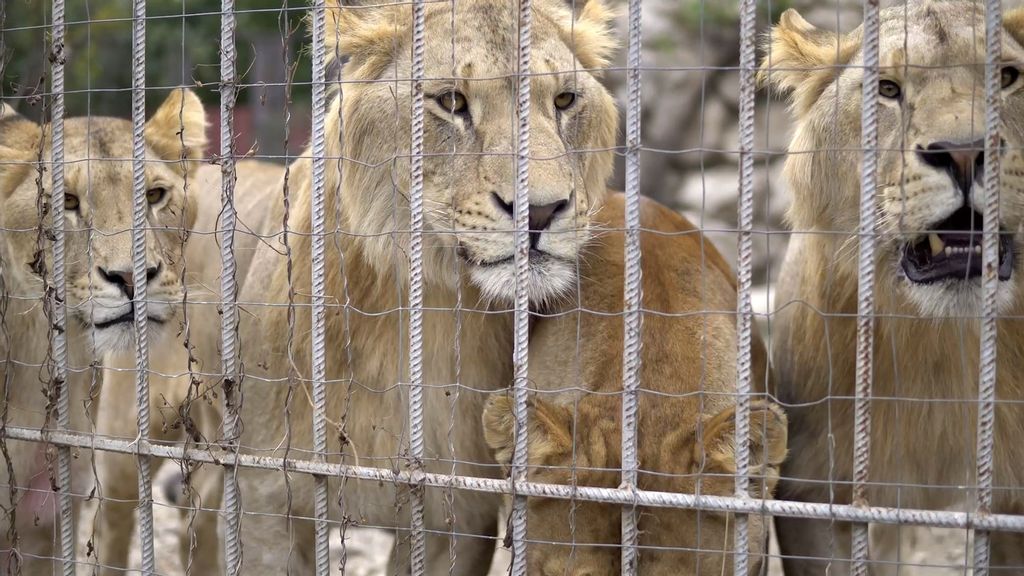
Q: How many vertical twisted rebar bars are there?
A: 10